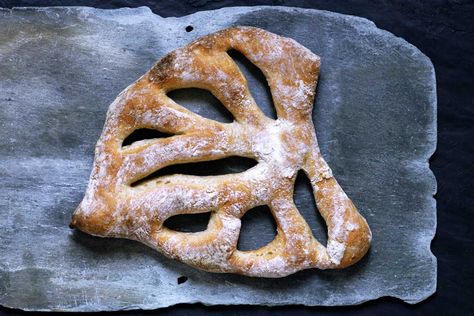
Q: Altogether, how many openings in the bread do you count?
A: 7